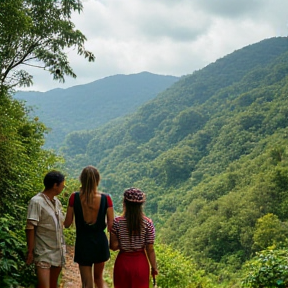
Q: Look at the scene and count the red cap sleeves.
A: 2